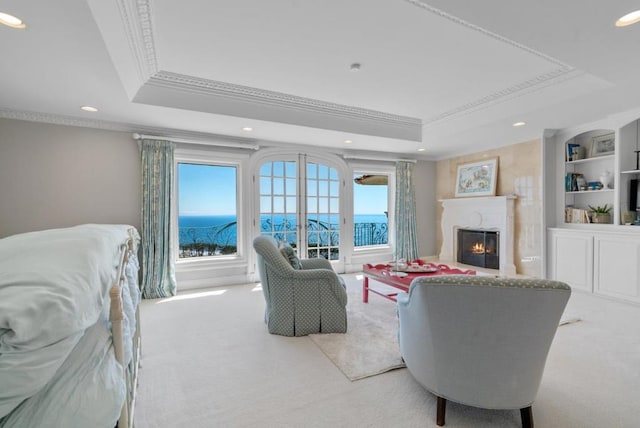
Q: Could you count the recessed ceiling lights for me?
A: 7